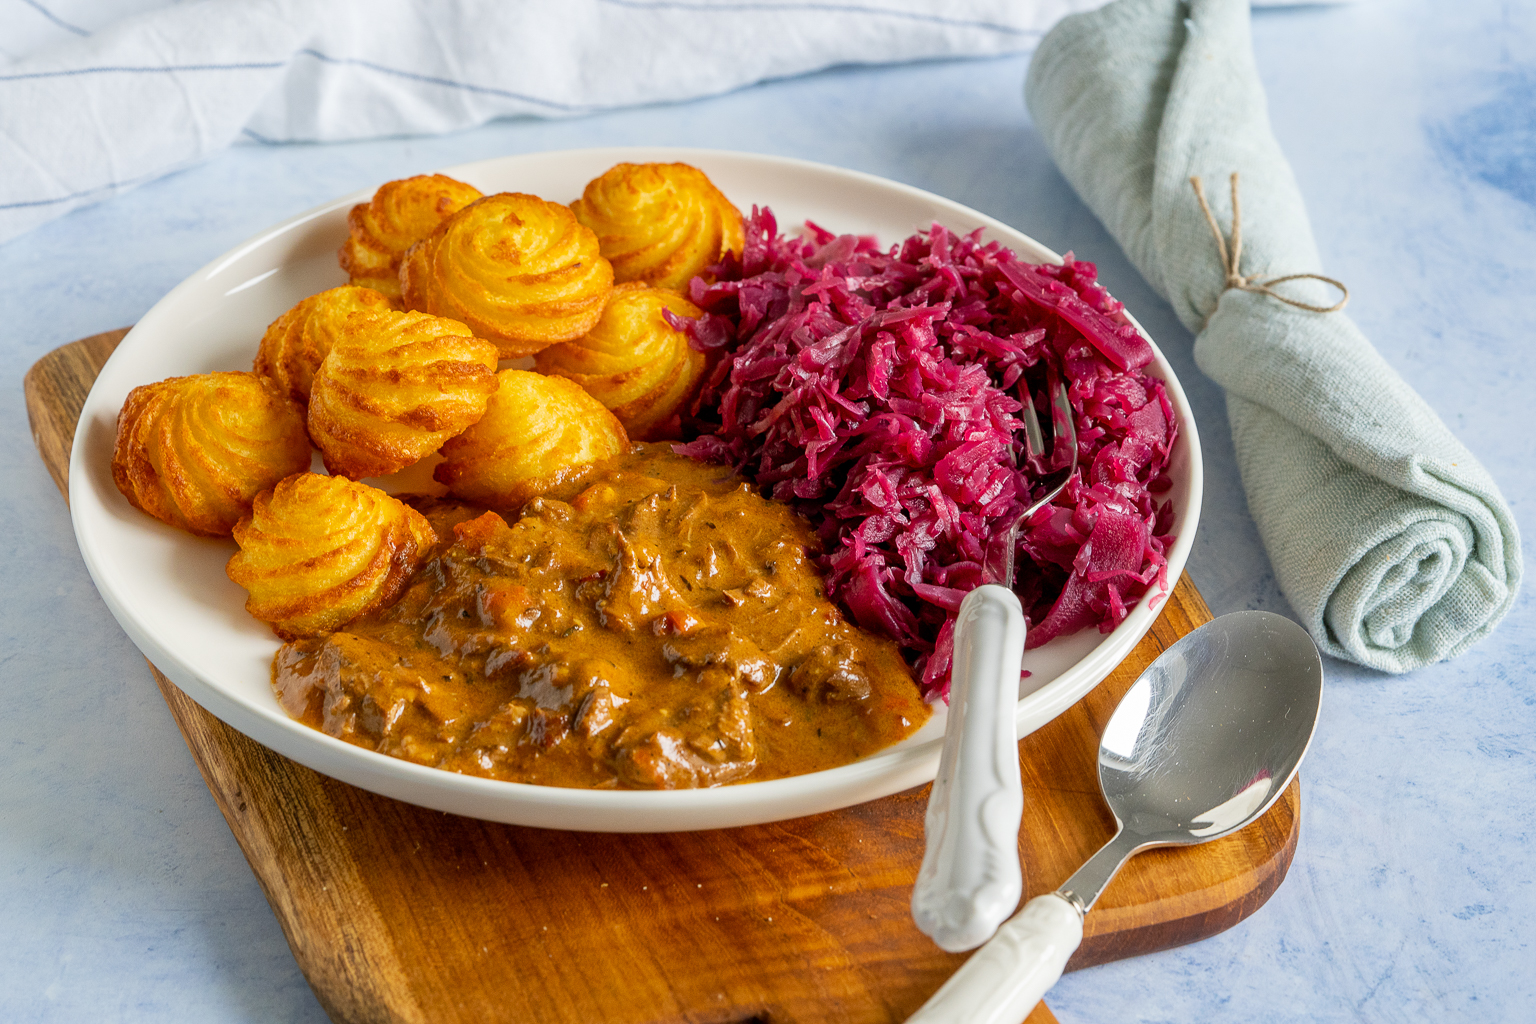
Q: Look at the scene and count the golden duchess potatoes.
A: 9